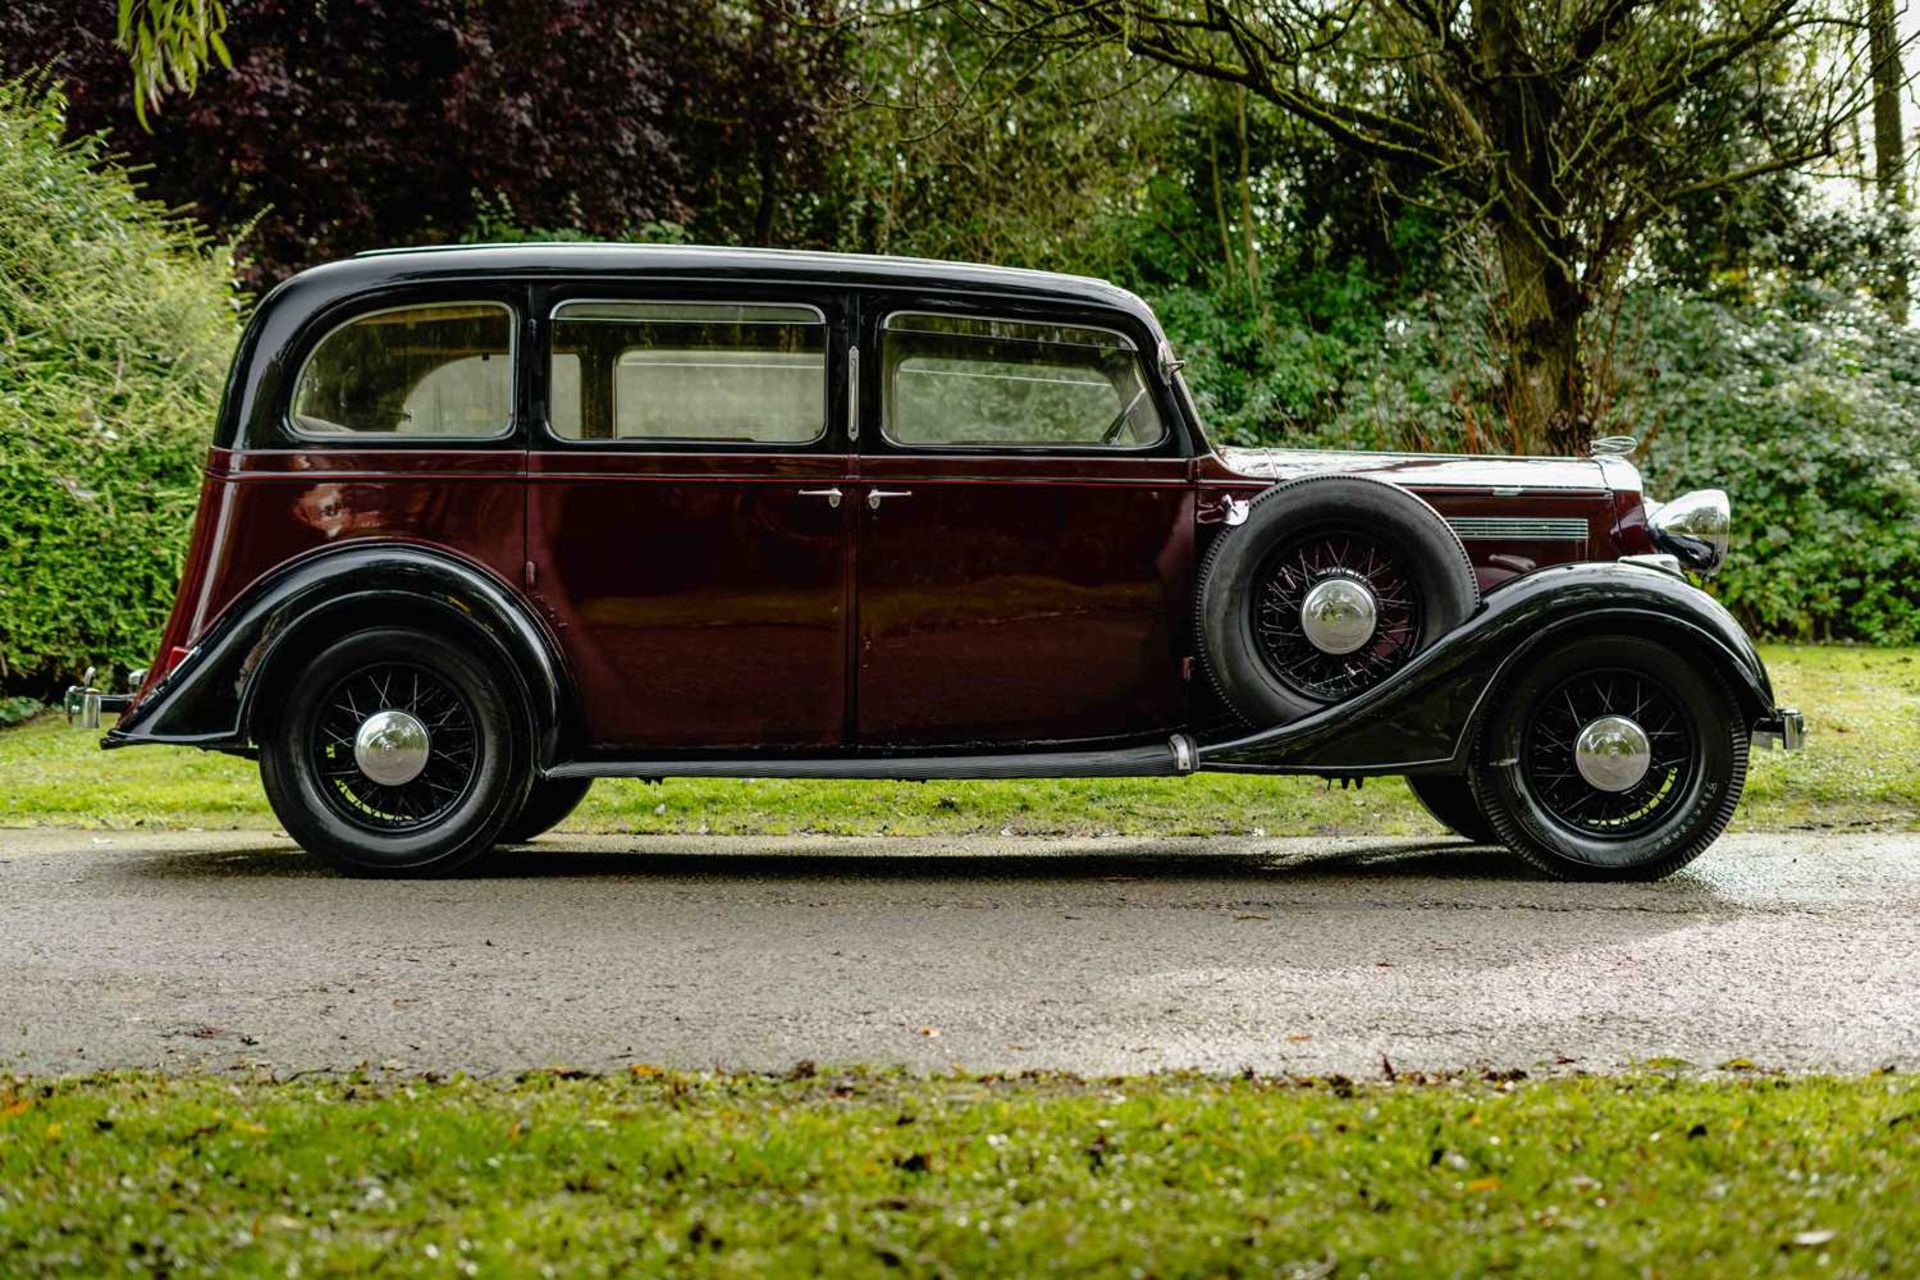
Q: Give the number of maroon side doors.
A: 2